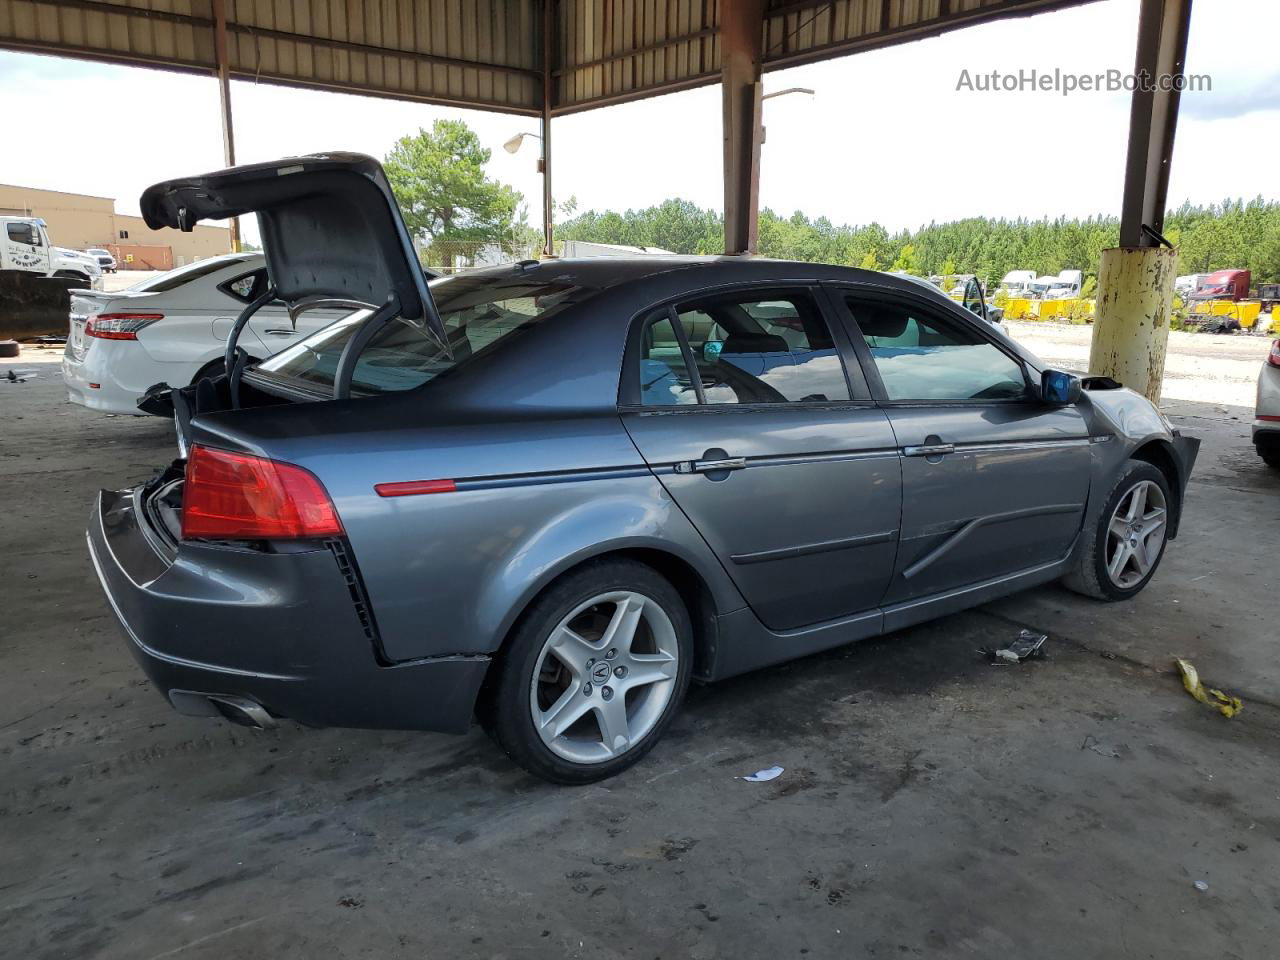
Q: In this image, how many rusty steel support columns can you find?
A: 4